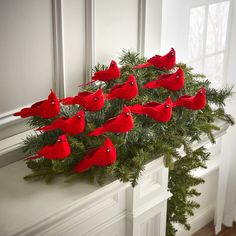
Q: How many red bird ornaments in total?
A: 12